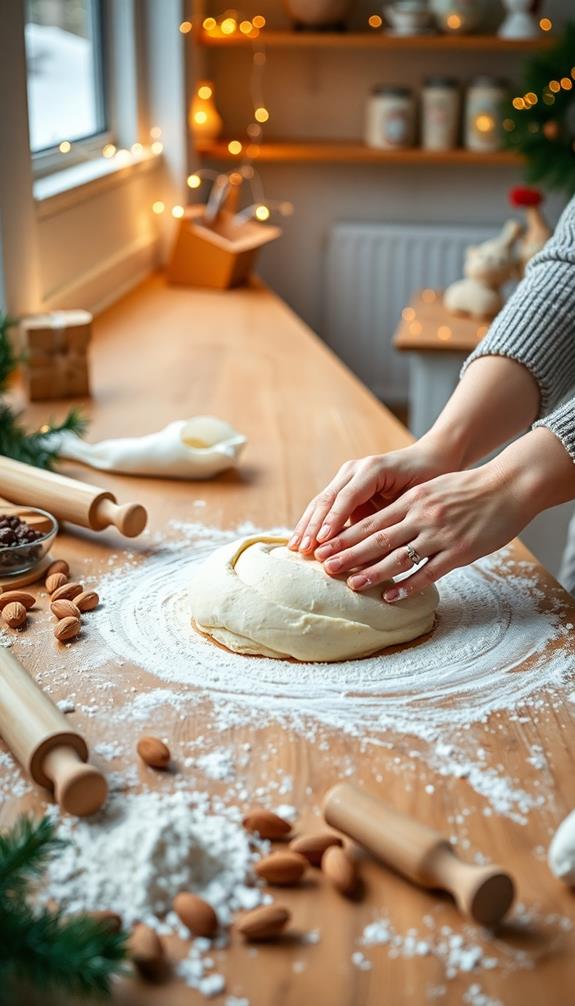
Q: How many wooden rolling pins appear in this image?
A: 3